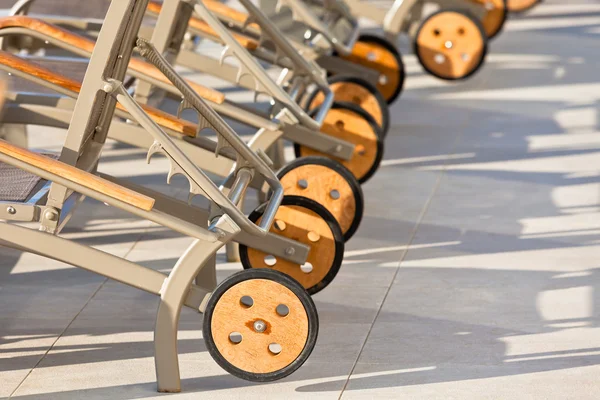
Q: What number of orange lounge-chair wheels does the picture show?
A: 9